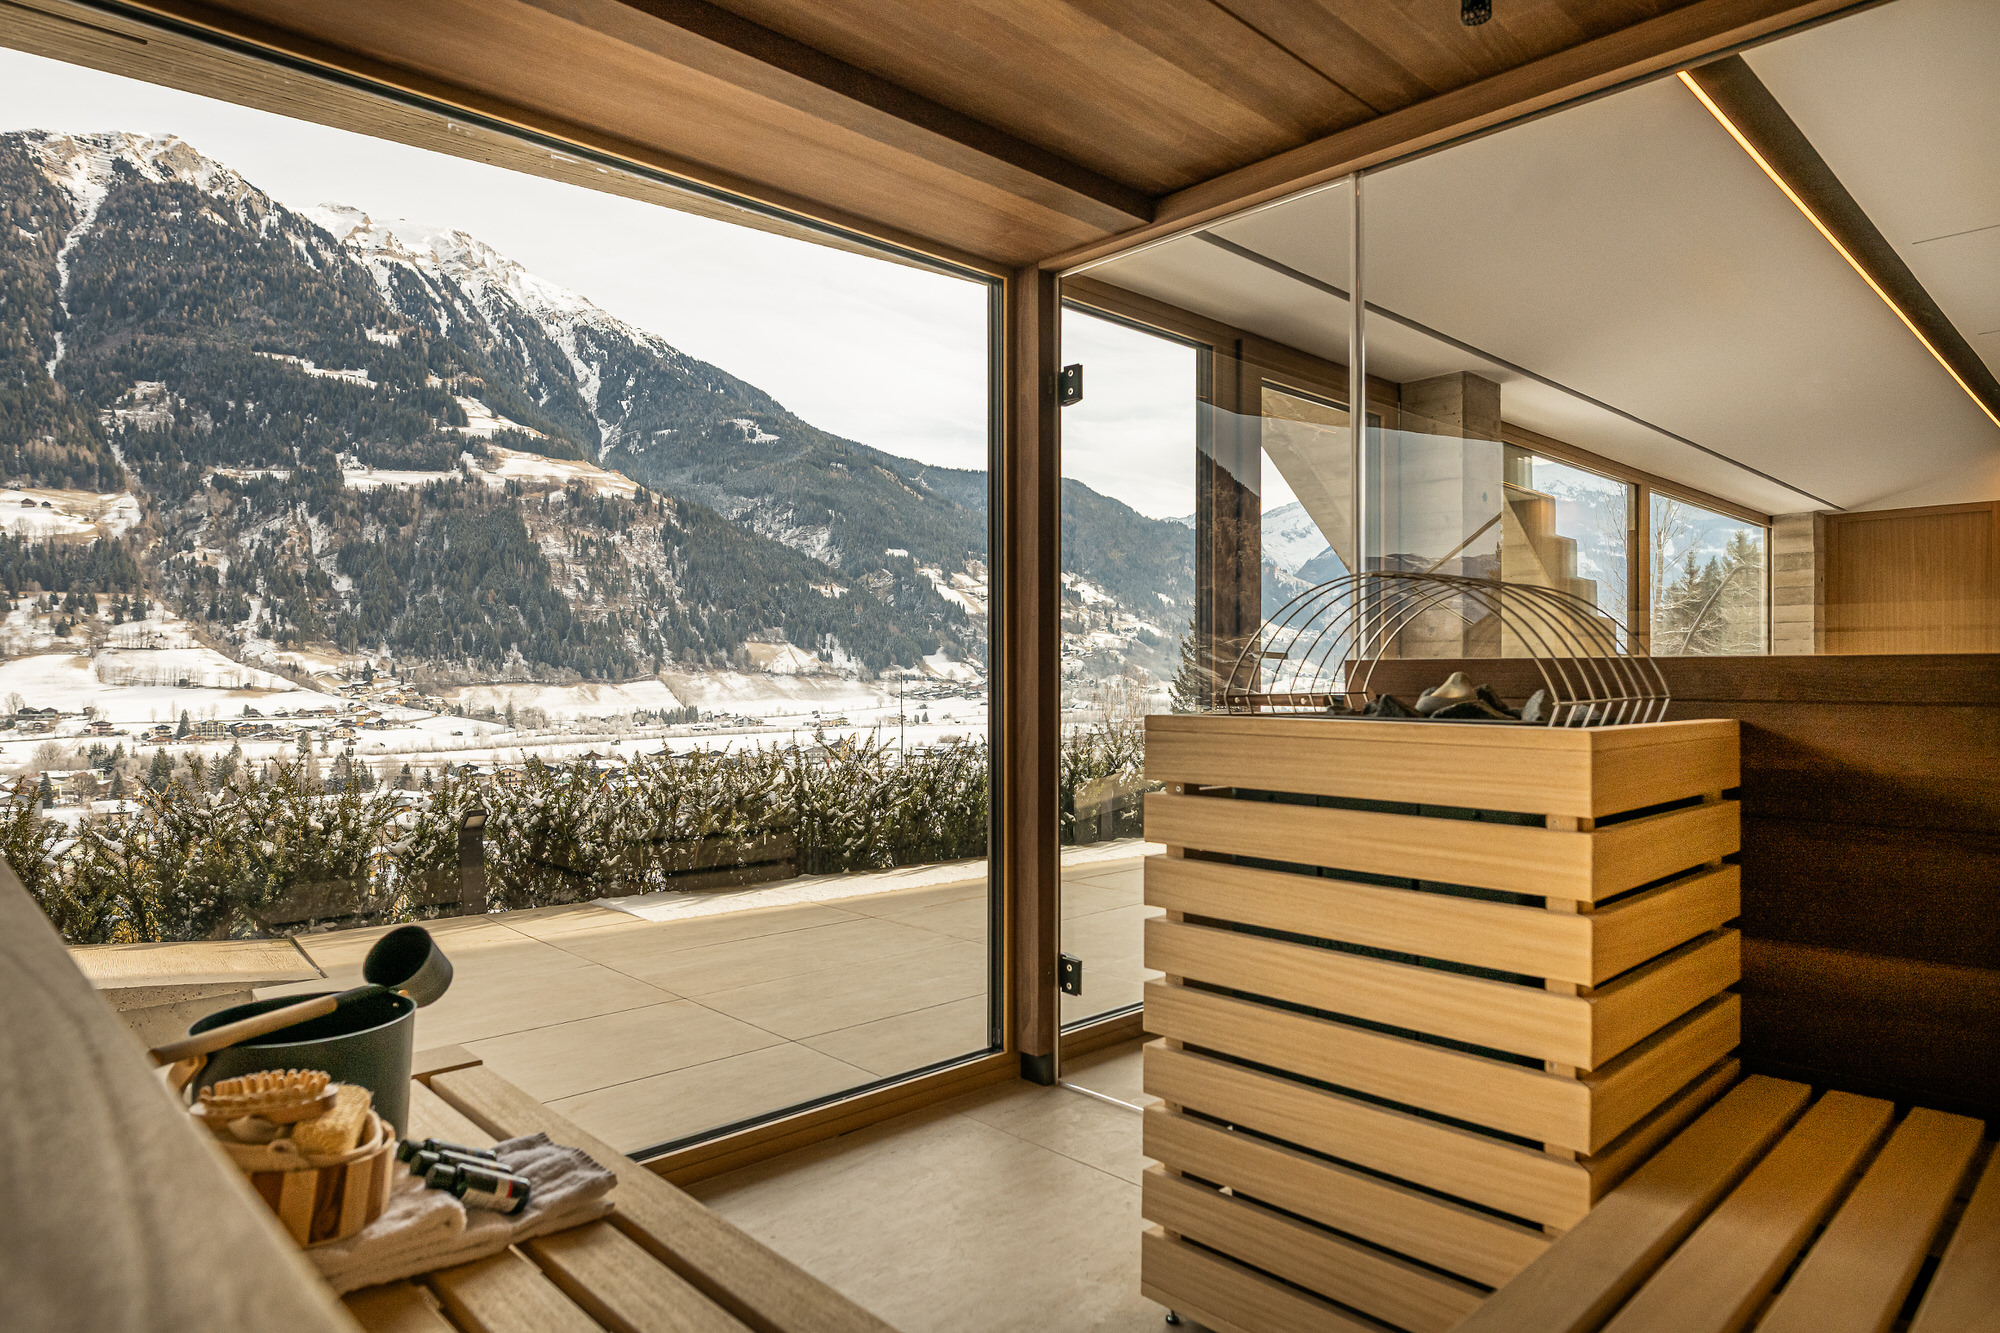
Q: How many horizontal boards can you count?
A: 9